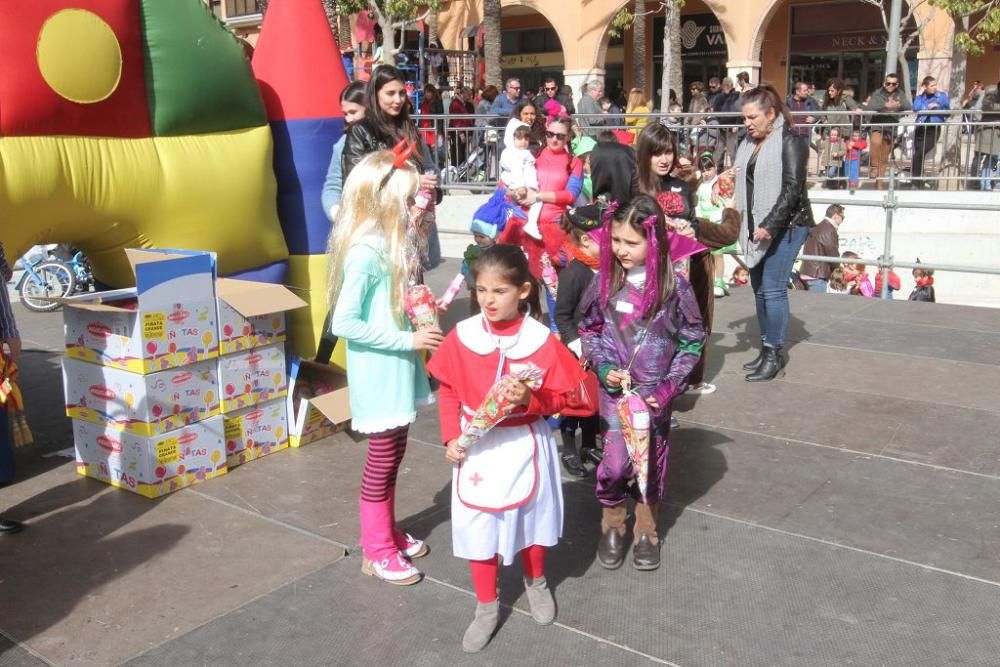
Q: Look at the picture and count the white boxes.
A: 7